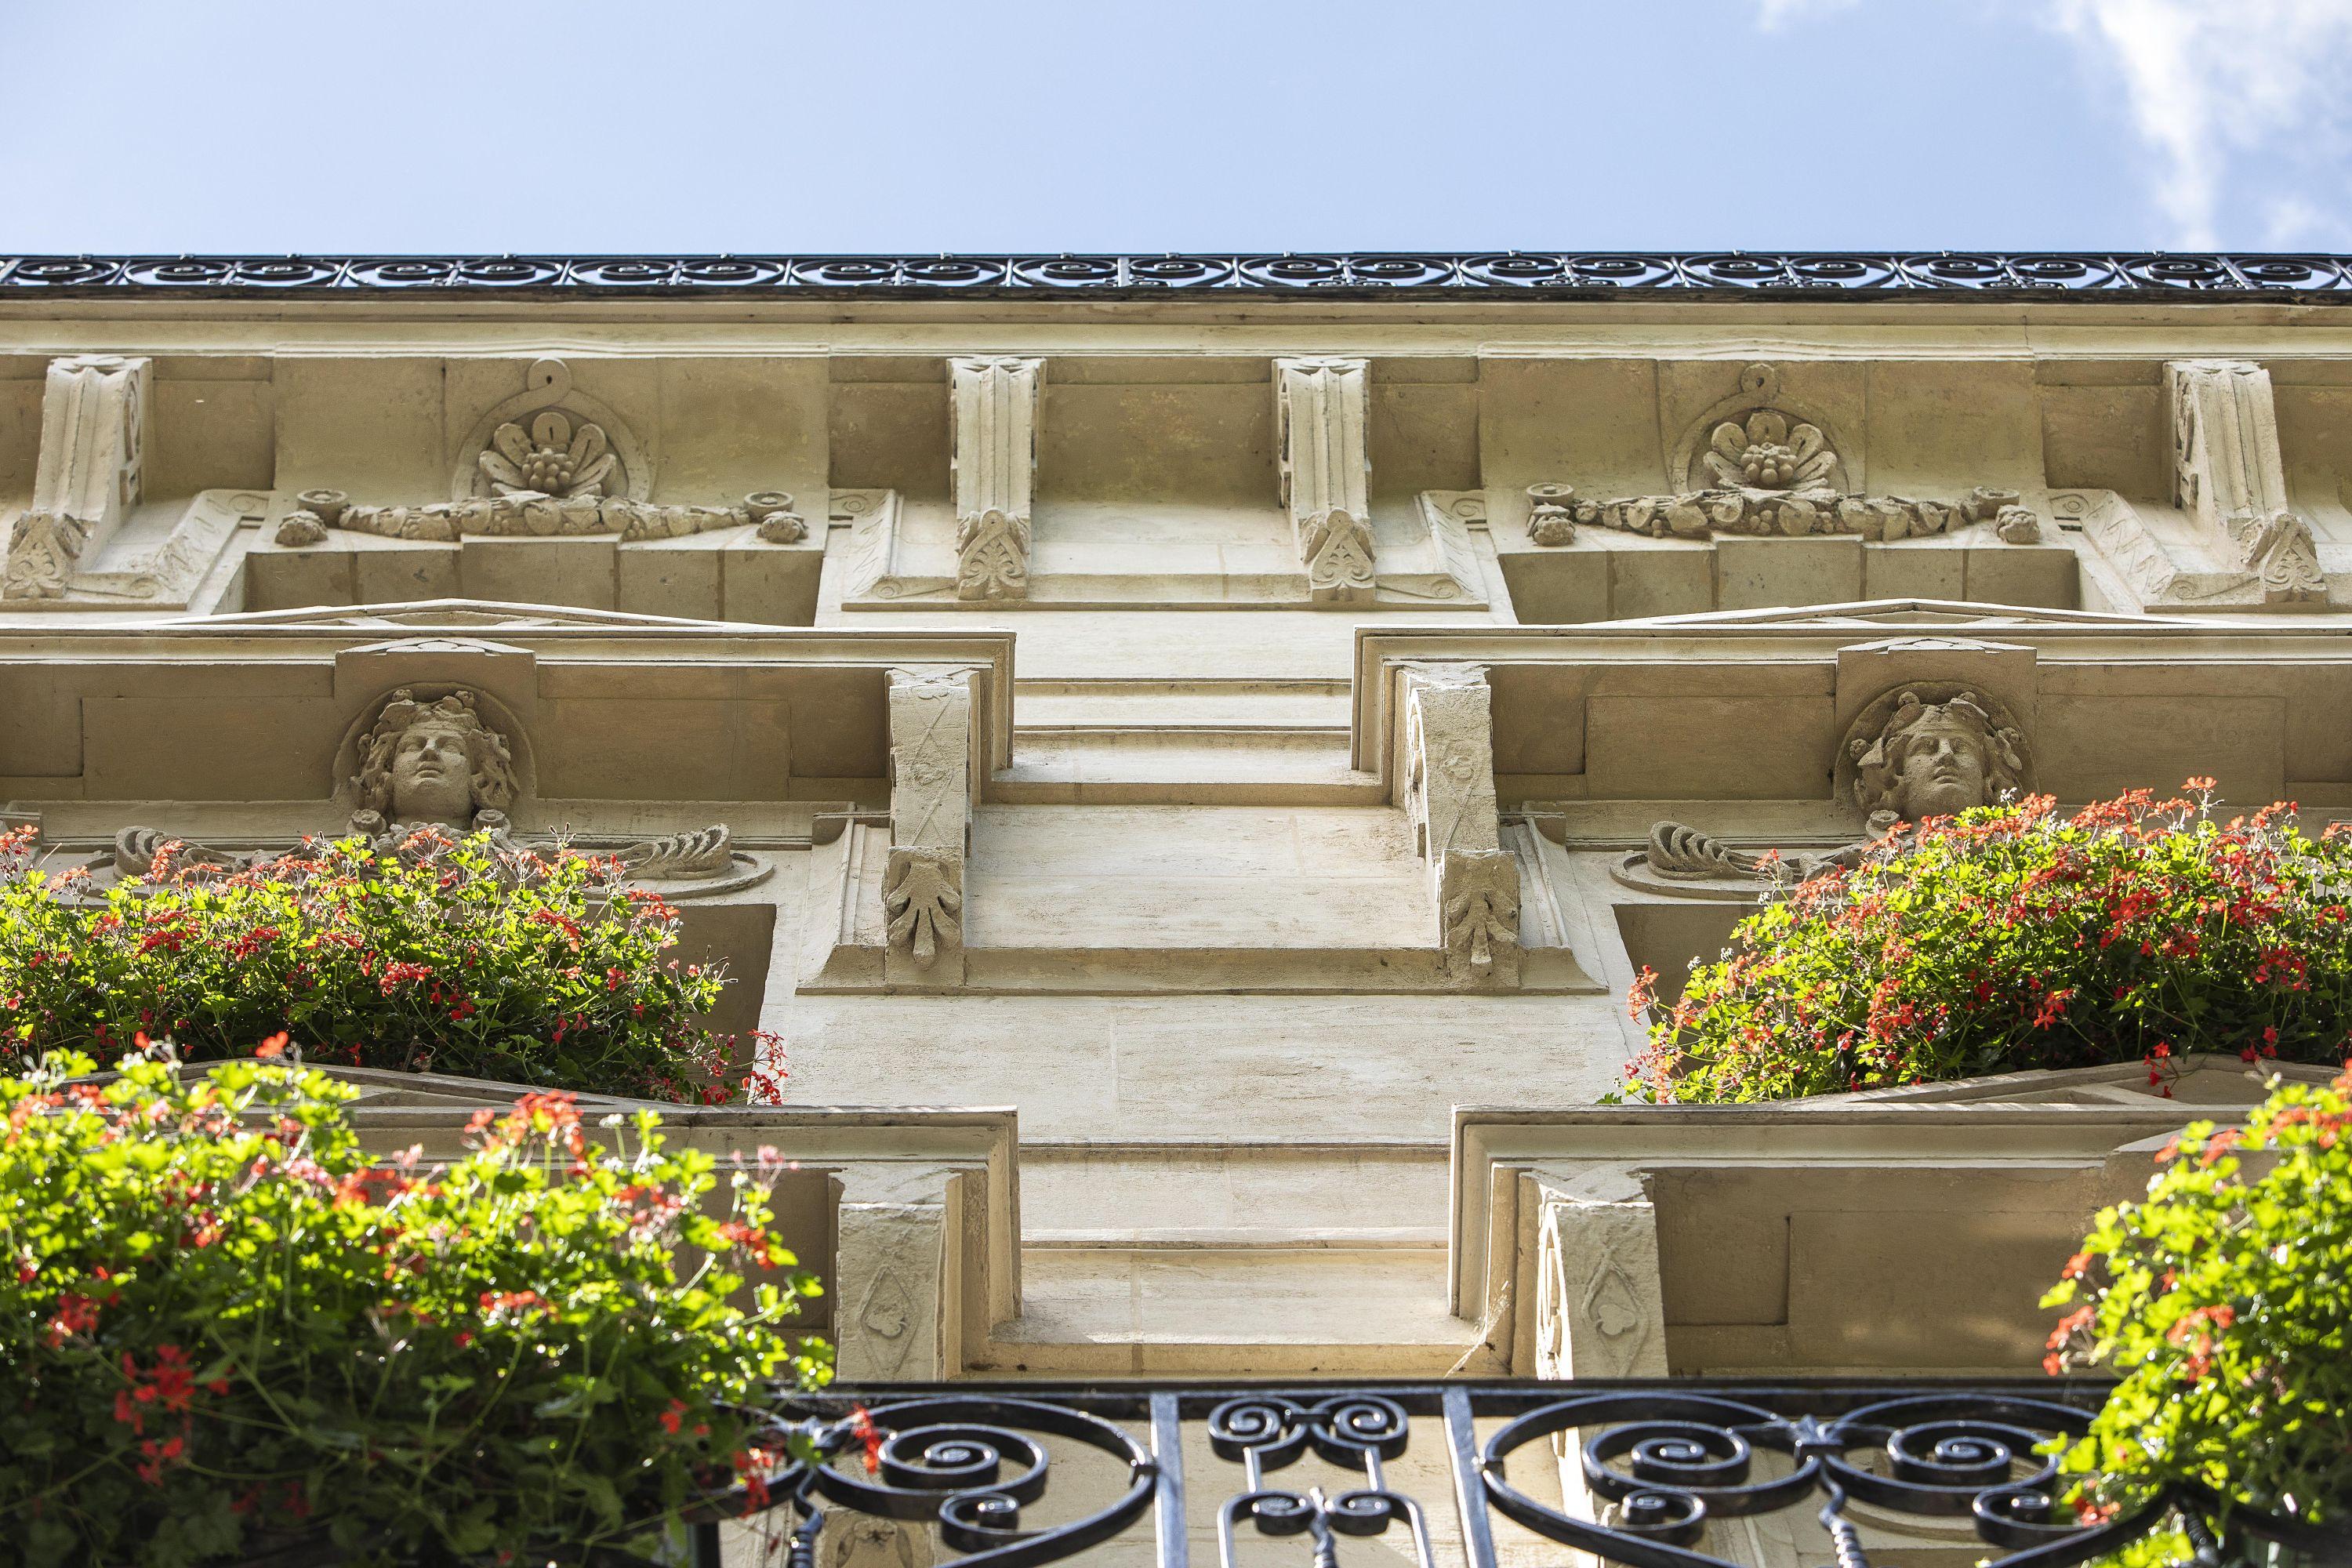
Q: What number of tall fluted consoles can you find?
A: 4